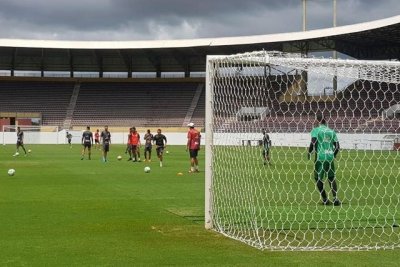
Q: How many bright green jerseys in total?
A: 1